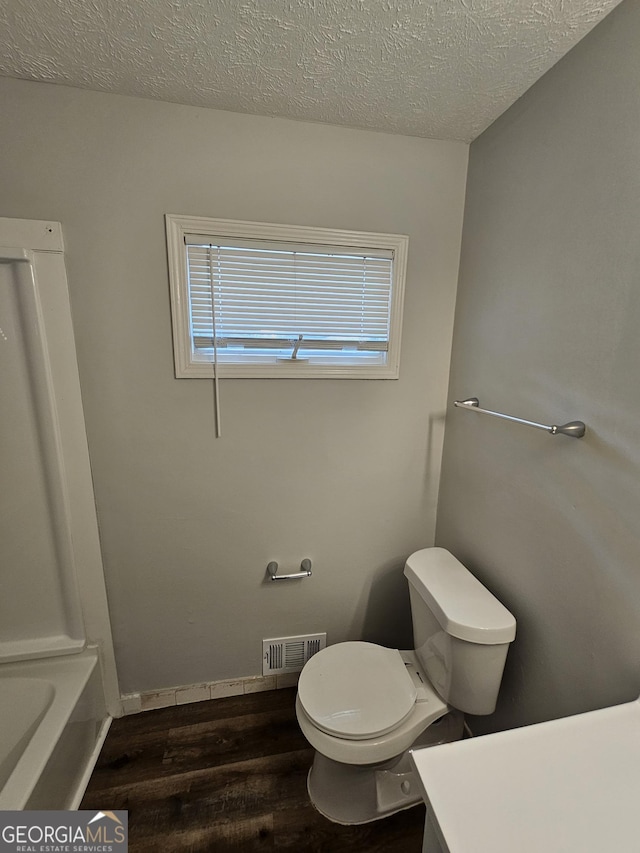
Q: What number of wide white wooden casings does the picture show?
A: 1